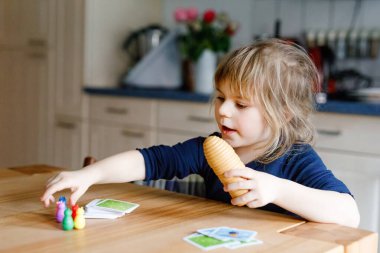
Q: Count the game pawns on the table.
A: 5